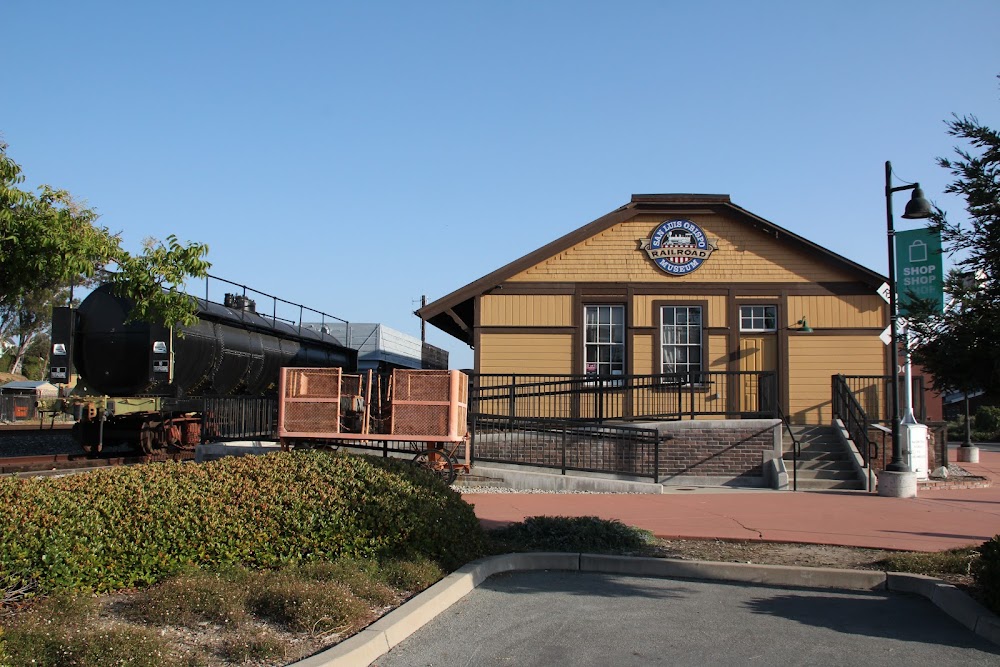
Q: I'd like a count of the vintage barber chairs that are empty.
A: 0